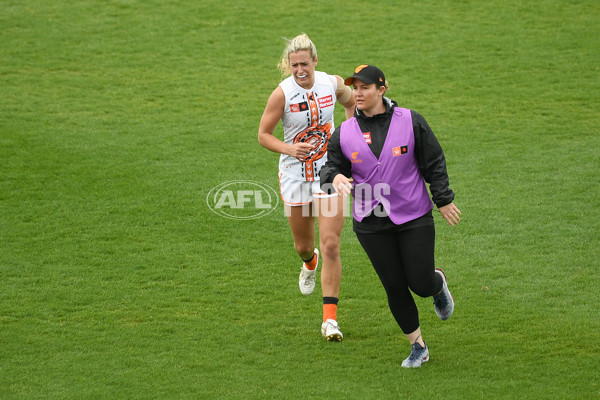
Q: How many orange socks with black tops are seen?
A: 2